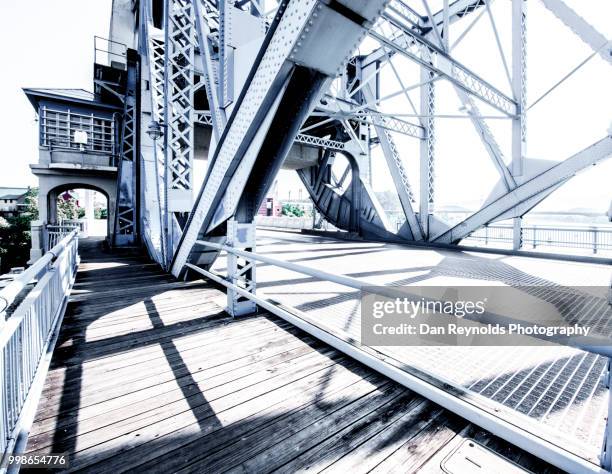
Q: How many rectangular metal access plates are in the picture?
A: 1